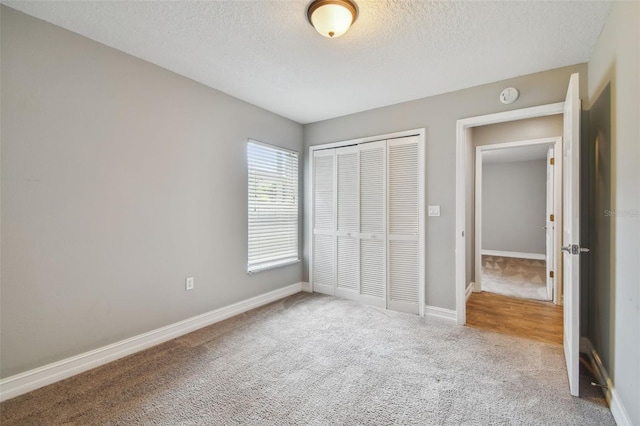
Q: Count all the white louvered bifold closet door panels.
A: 4